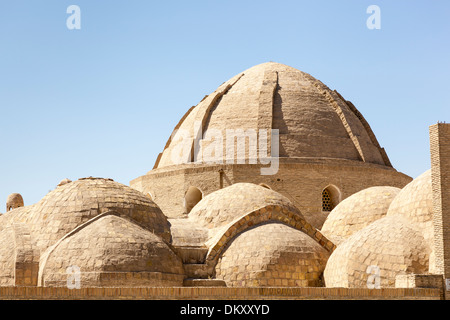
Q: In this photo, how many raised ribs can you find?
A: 5